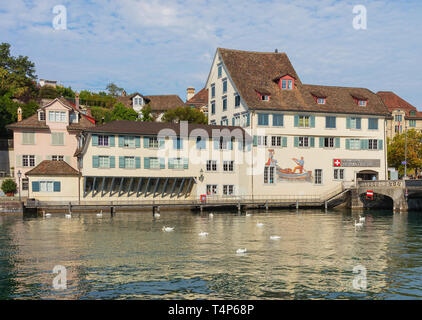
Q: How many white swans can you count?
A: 13